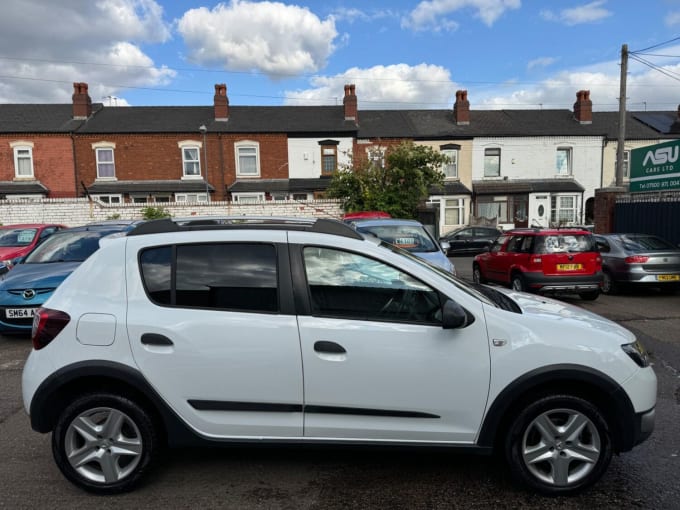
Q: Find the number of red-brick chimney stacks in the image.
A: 5